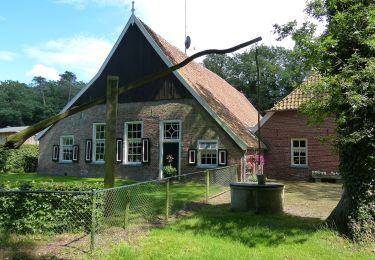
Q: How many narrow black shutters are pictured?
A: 7